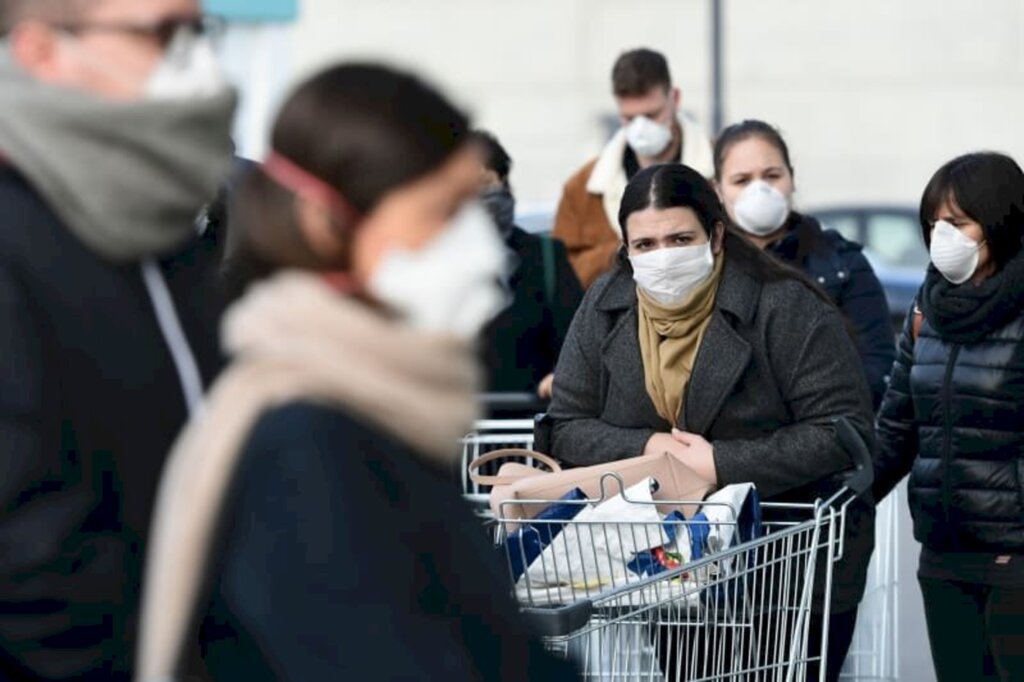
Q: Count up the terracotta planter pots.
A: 0